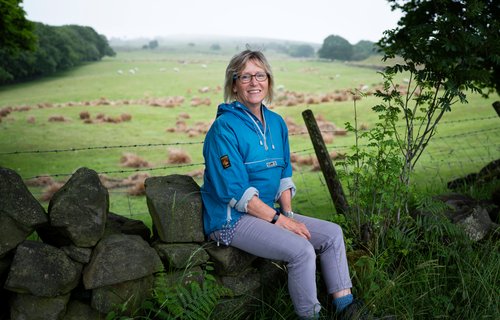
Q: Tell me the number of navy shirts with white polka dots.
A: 1